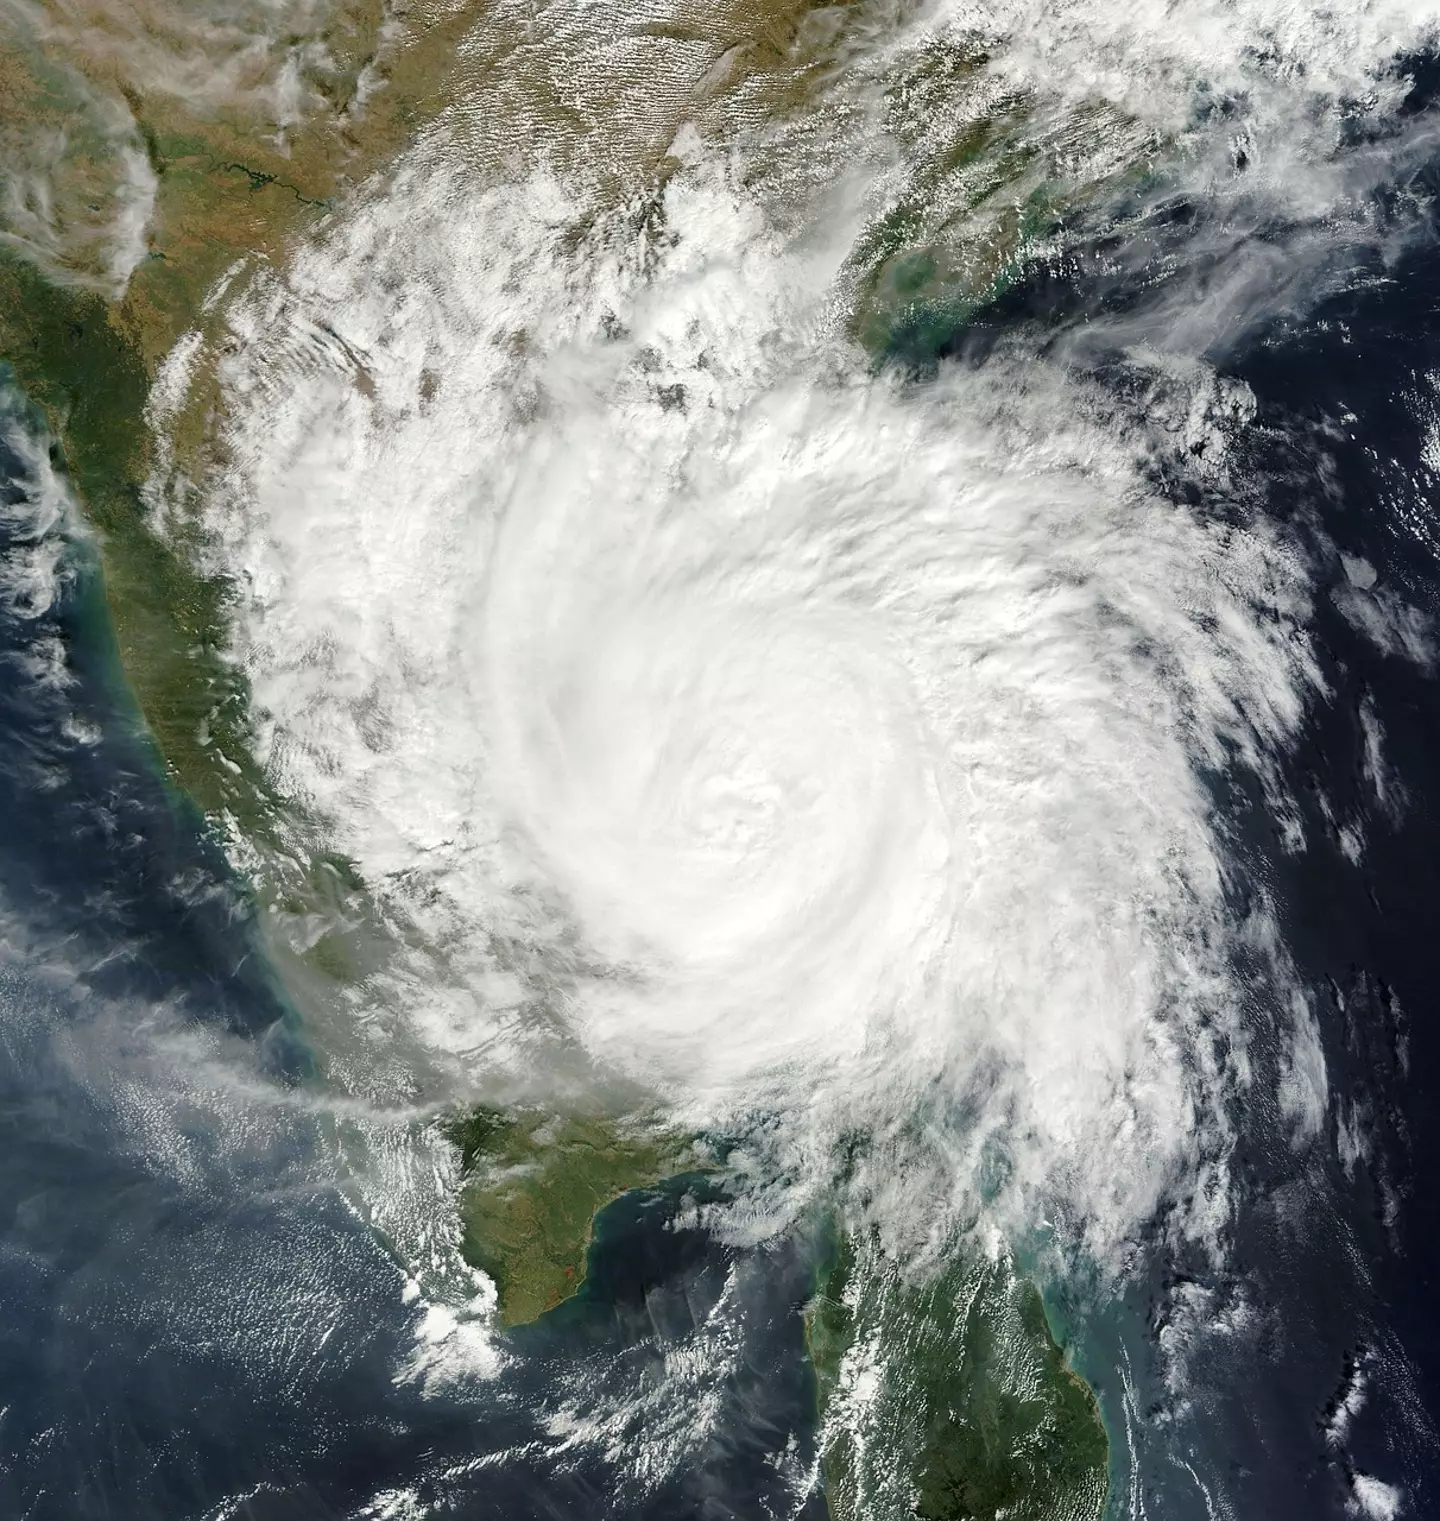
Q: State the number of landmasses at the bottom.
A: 2